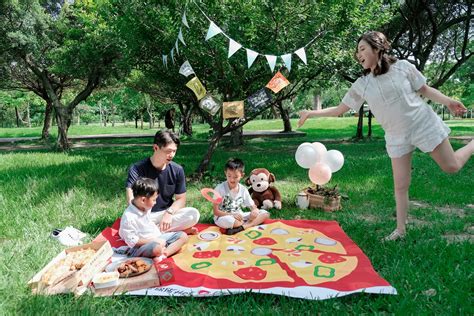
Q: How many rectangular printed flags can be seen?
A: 6